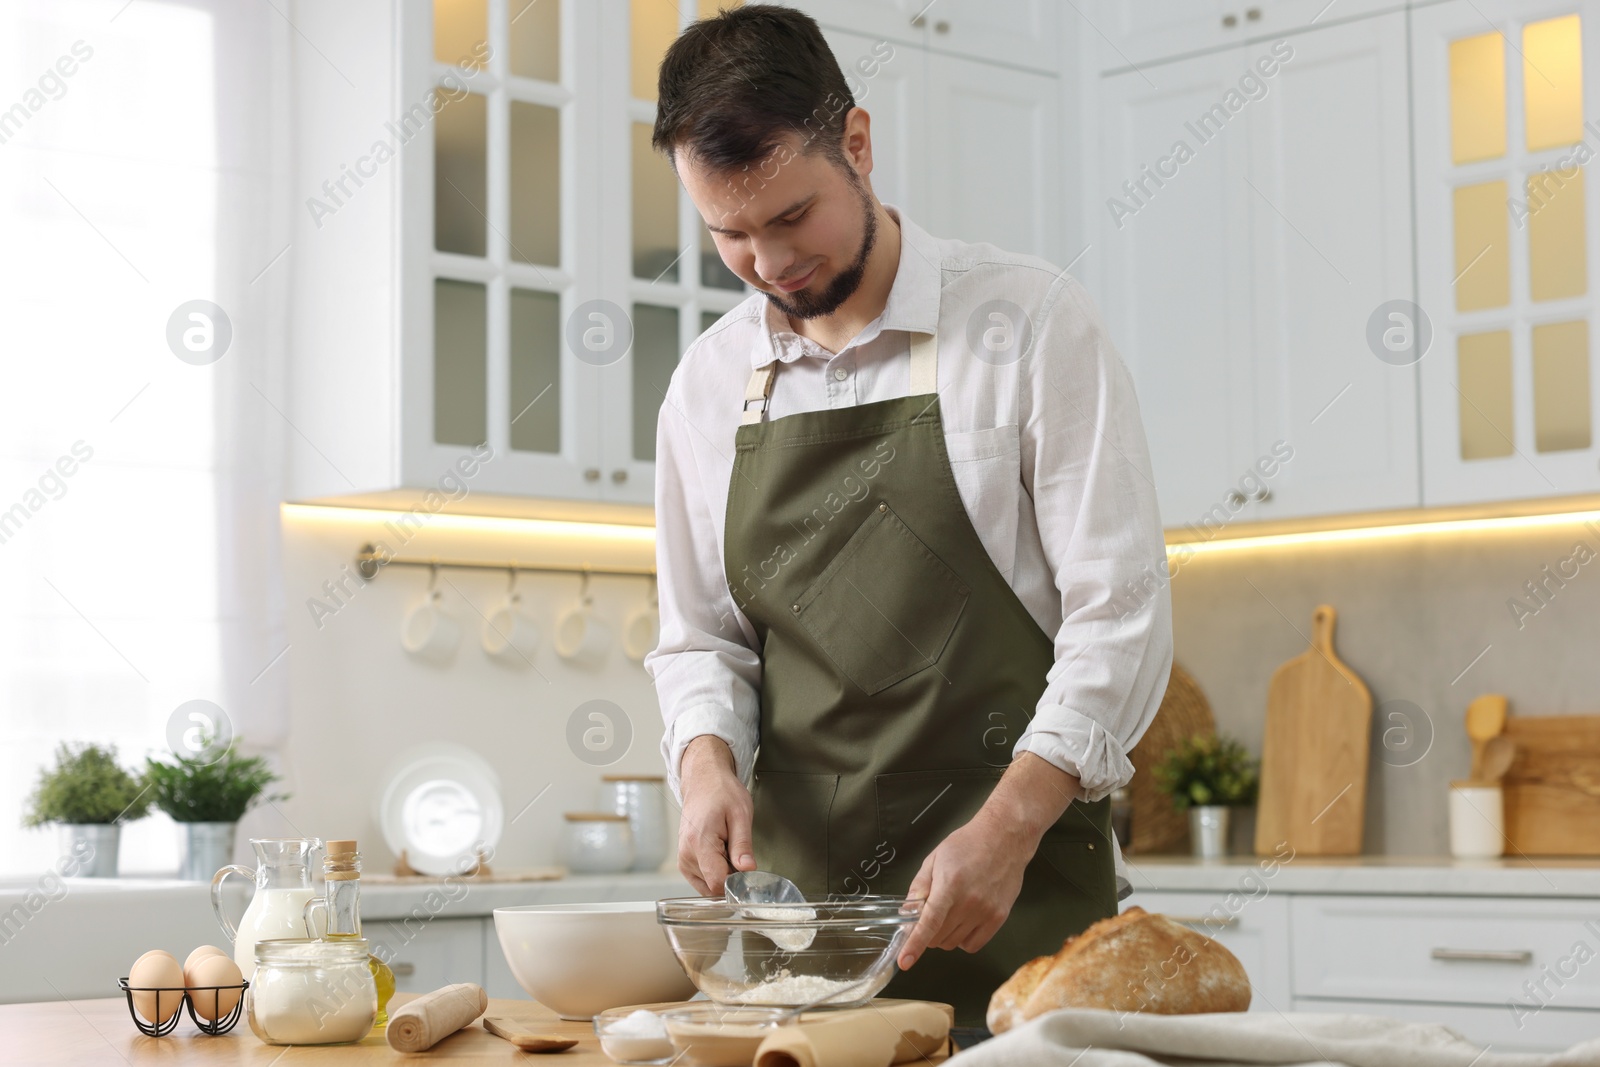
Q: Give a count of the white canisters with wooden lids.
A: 2